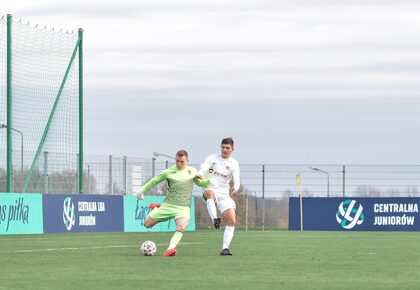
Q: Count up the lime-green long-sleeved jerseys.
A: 1